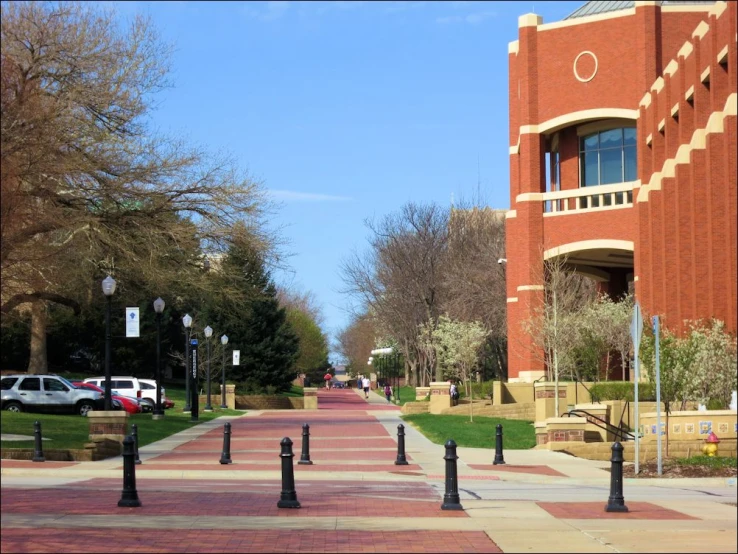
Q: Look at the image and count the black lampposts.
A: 5